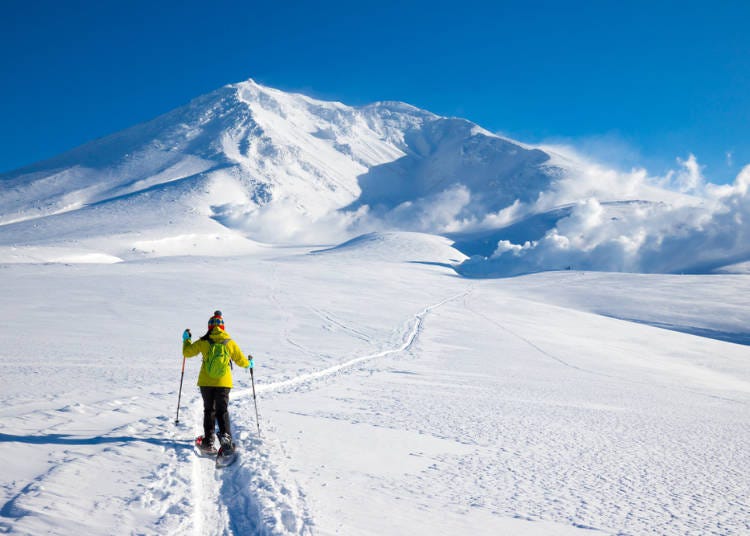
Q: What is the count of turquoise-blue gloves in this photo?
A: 2